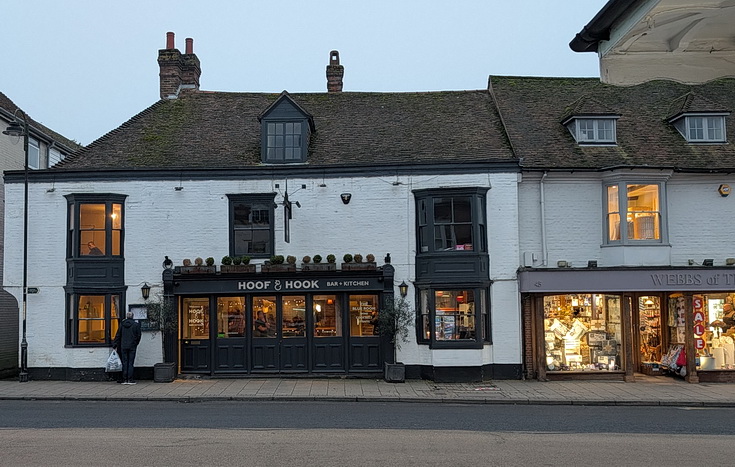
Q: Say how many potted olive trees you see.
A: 2